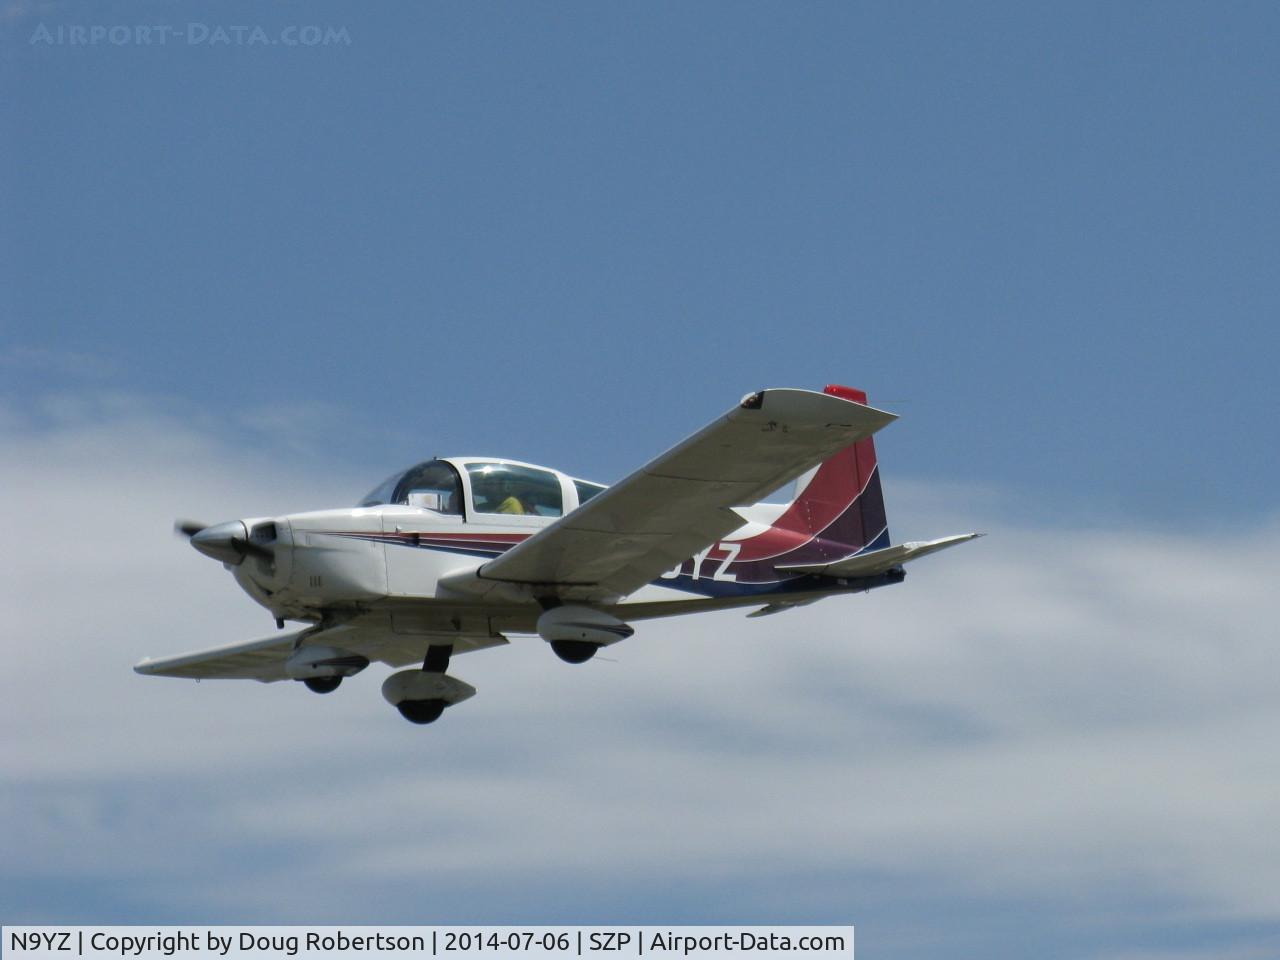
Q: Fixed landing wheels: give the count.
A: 3